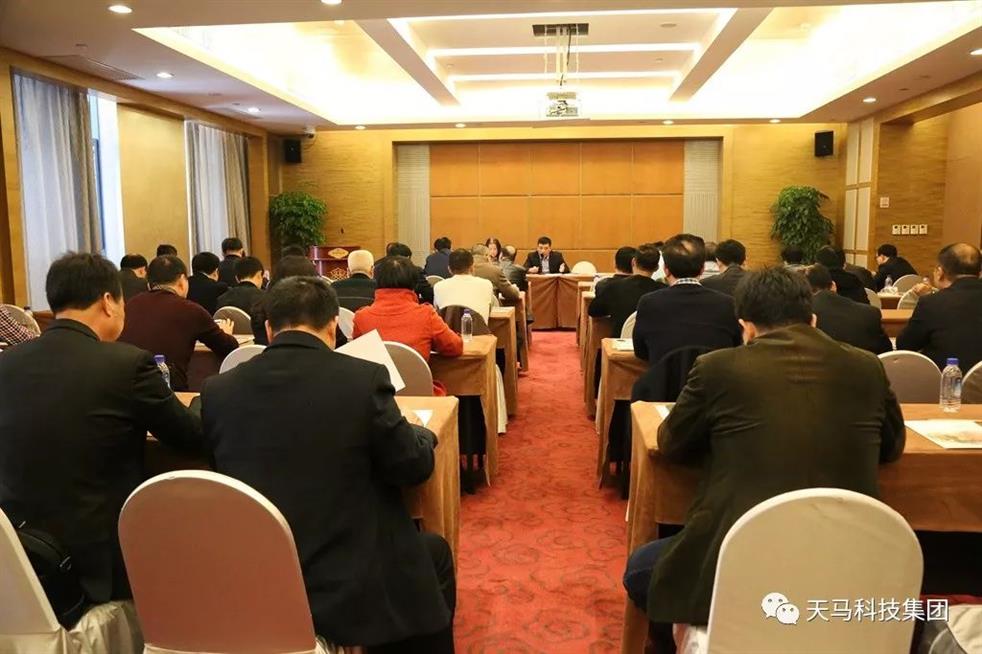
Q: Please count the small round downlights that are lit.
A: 10